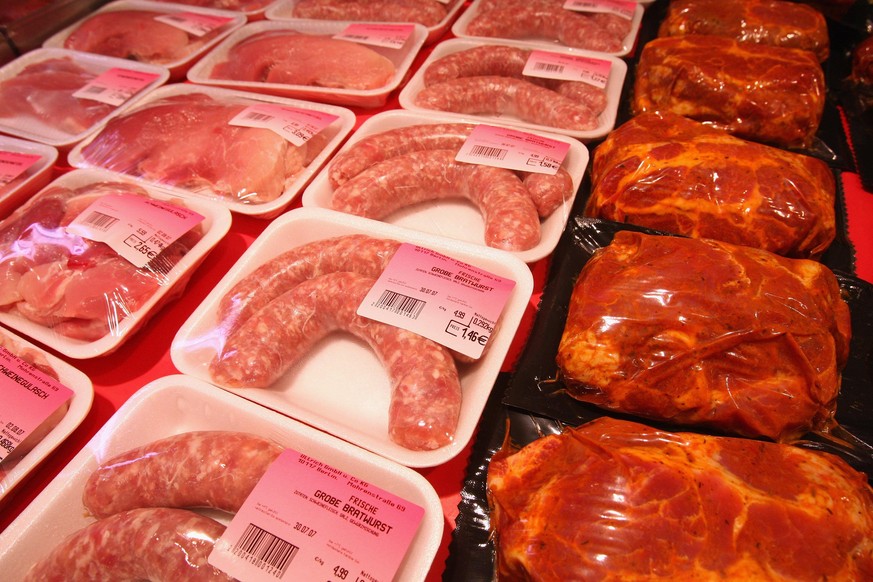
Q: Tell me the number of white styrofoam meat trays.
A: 14